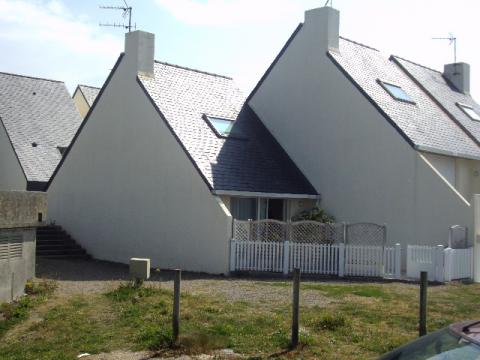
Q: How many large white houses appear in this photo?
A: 2